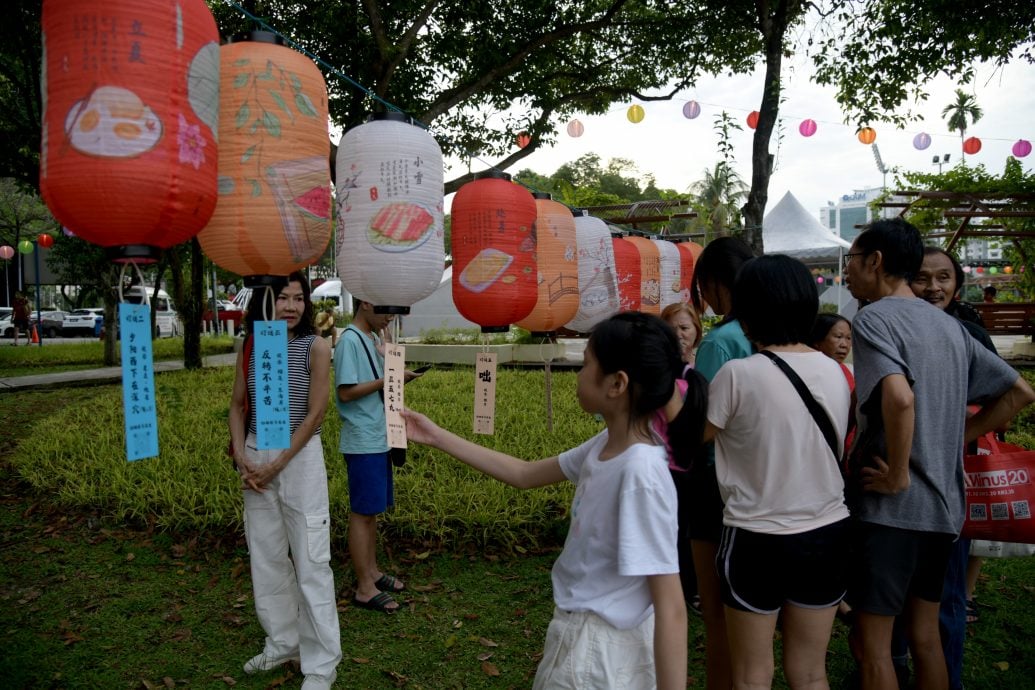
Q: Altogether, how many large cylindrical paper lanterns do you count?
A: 11